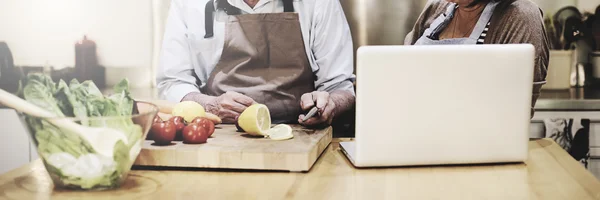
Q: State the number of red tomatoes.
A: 5